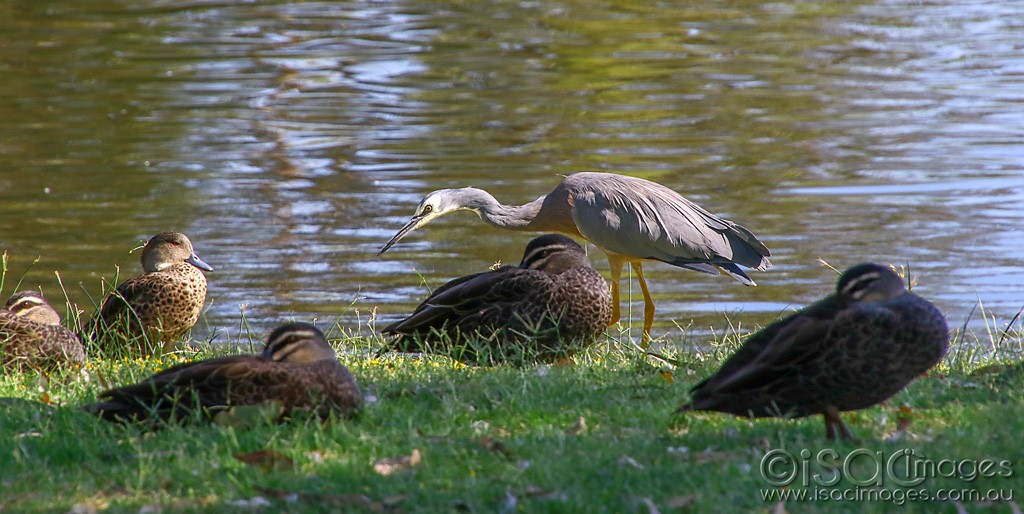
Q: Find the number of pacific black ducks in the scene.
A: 4